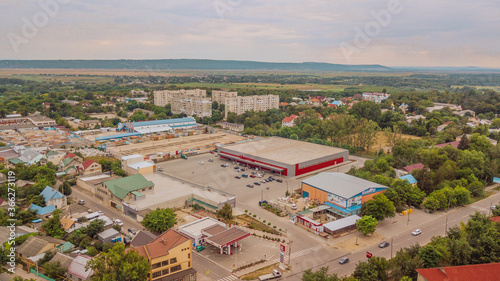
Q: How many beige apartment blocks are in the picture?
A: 4